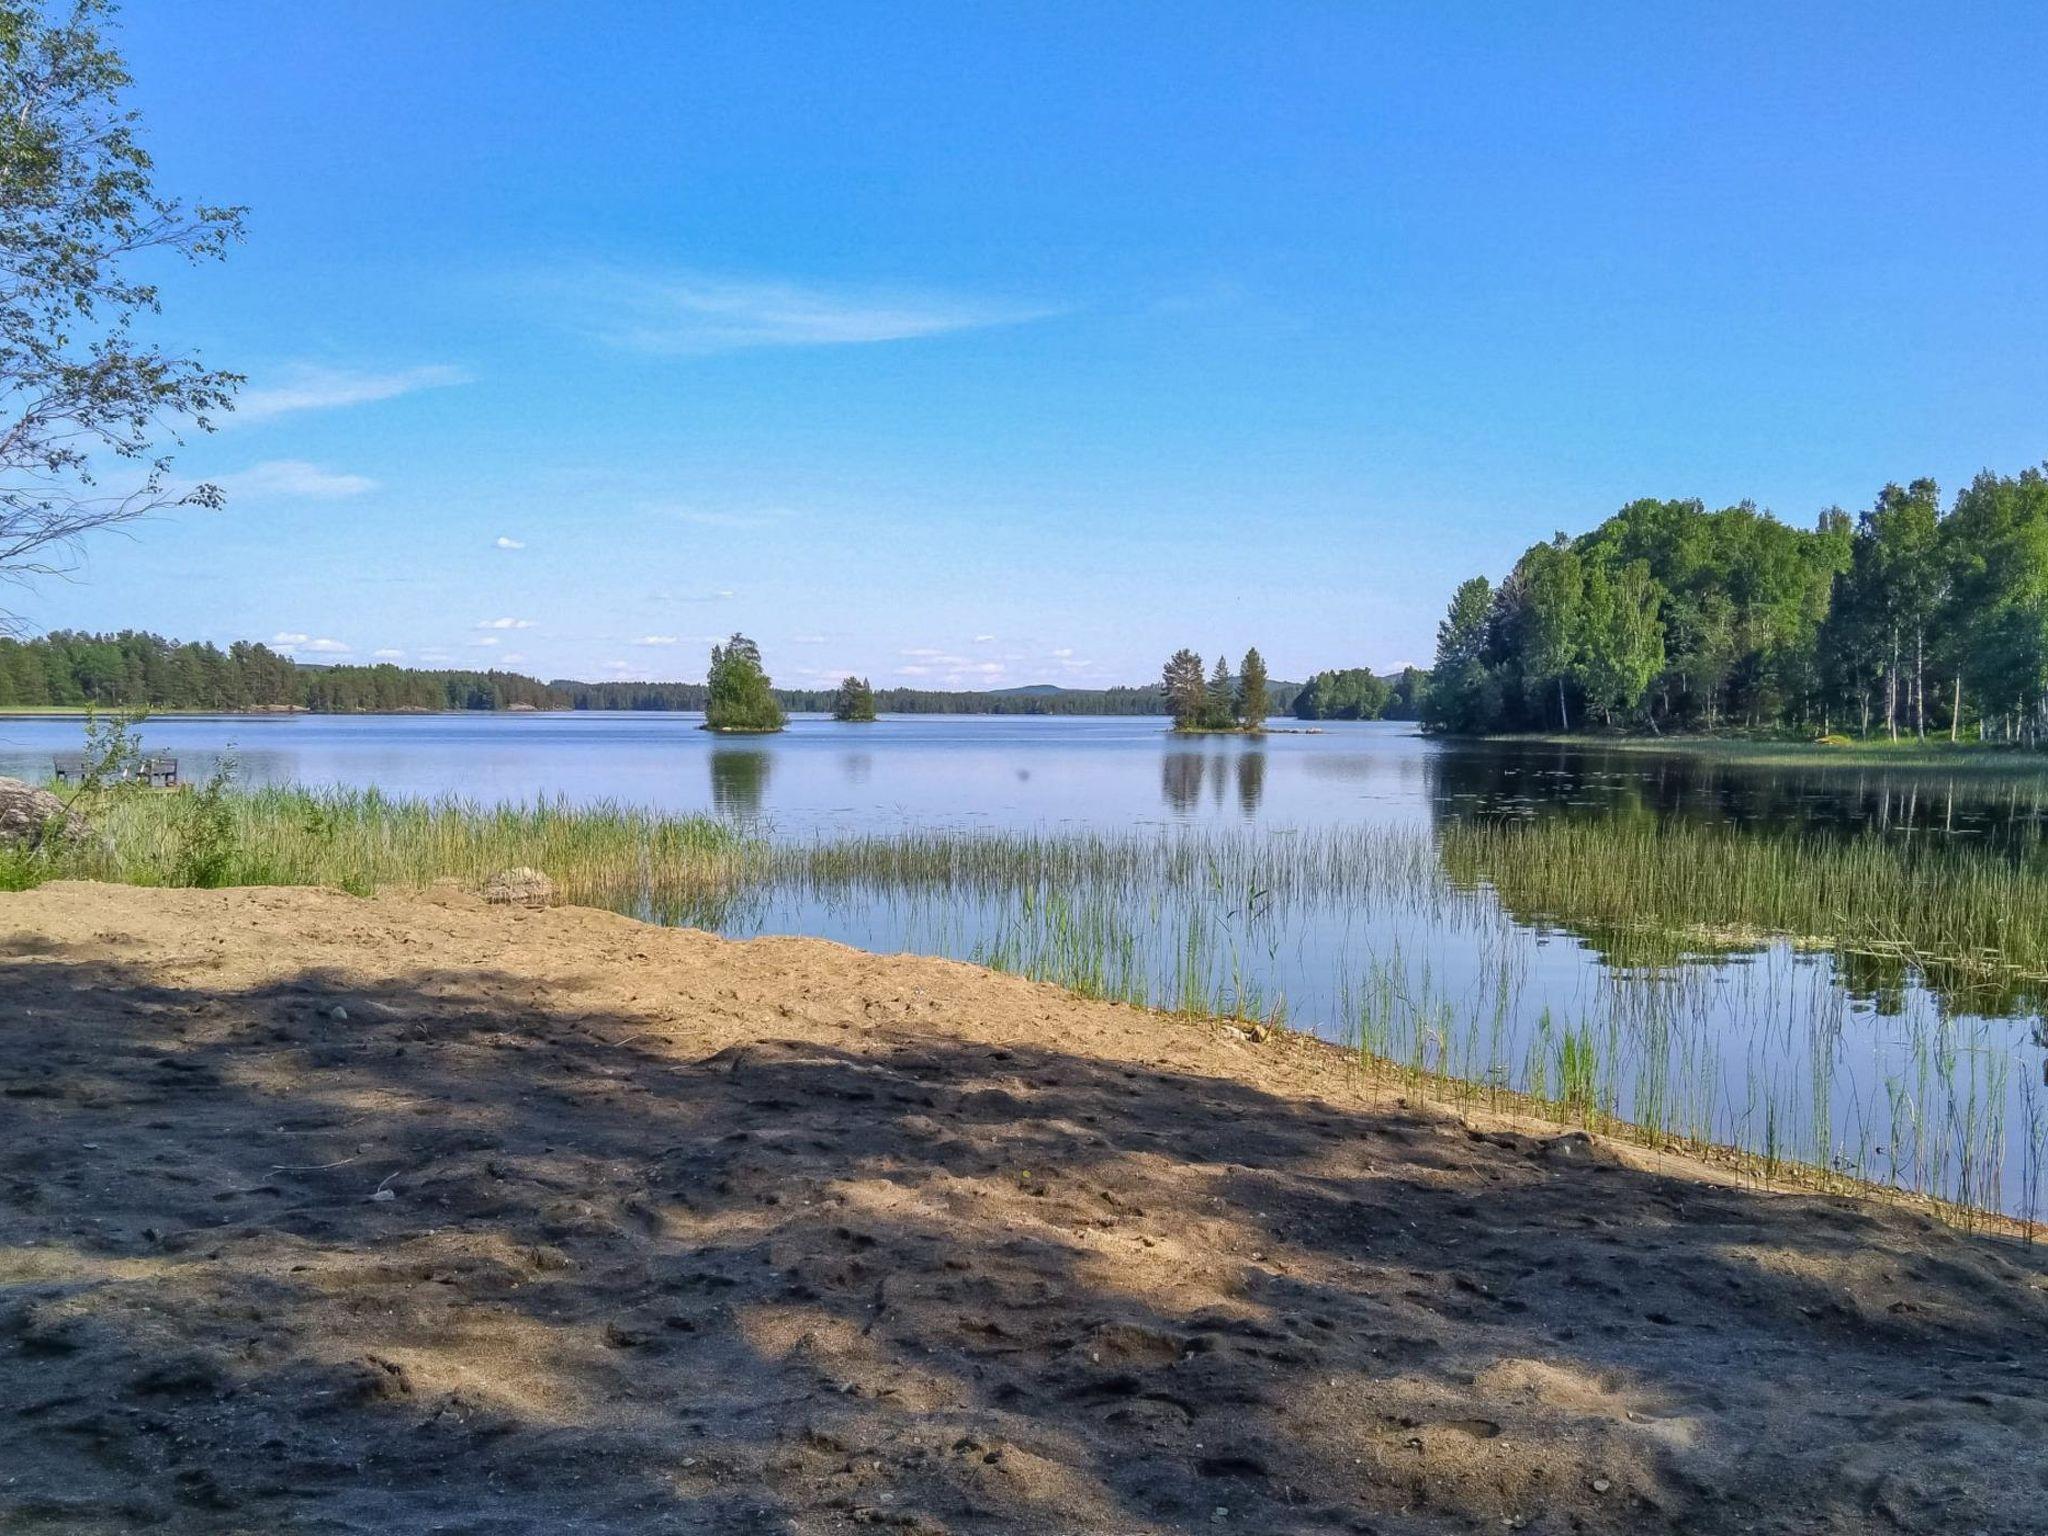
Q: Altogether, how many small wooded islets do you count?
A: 3